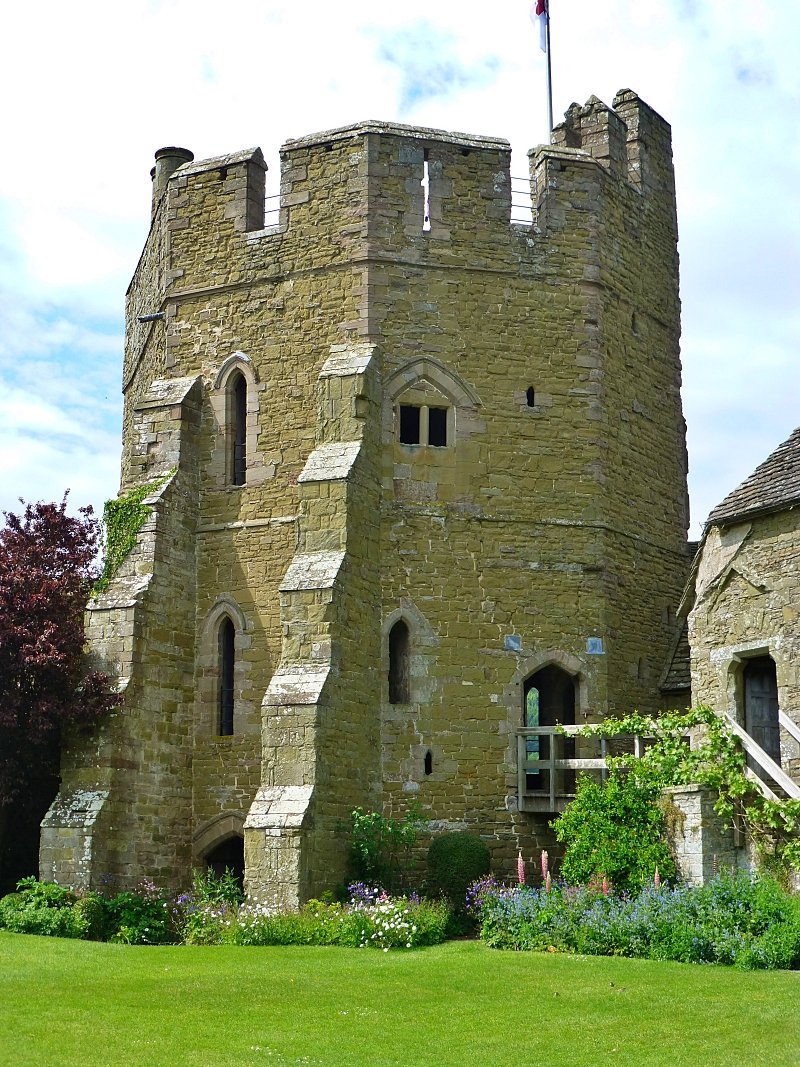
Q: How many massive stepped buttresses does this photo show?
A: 2